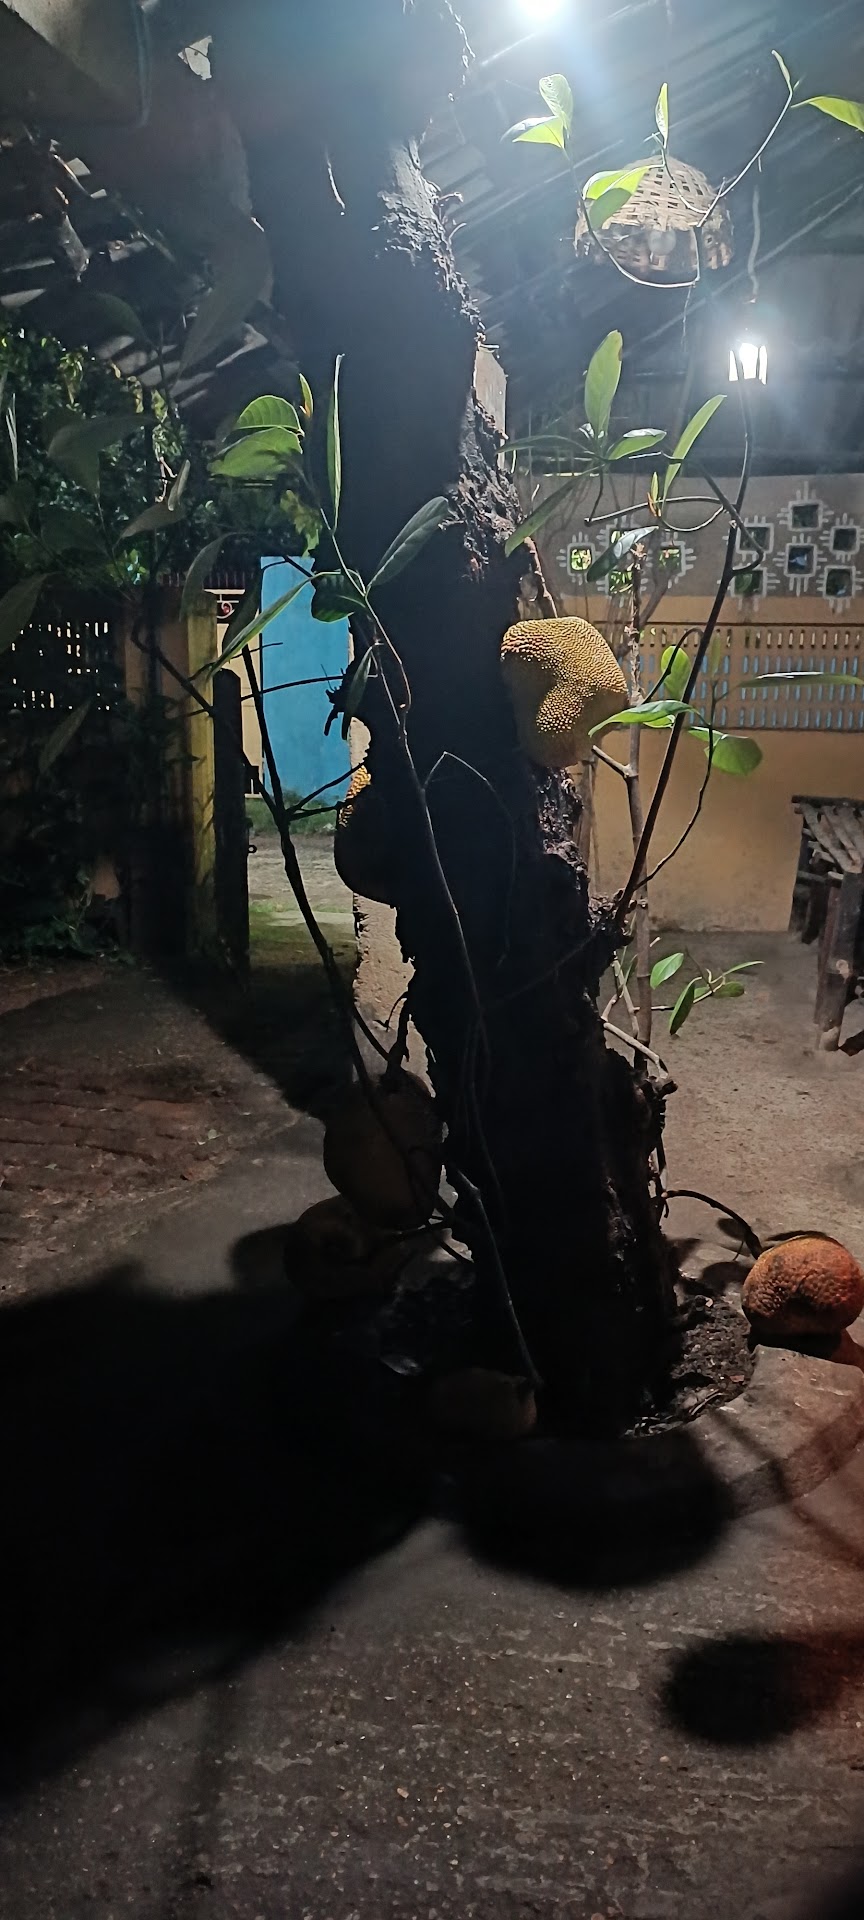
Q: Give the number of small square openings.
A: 10